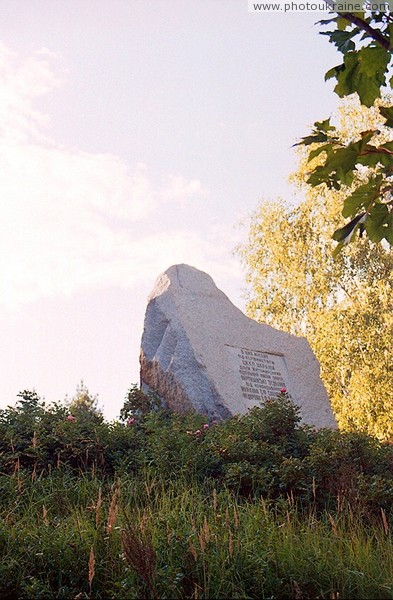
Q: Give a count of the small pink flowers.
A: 6